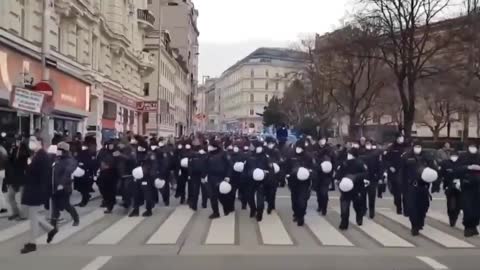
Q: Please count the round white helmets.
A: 12